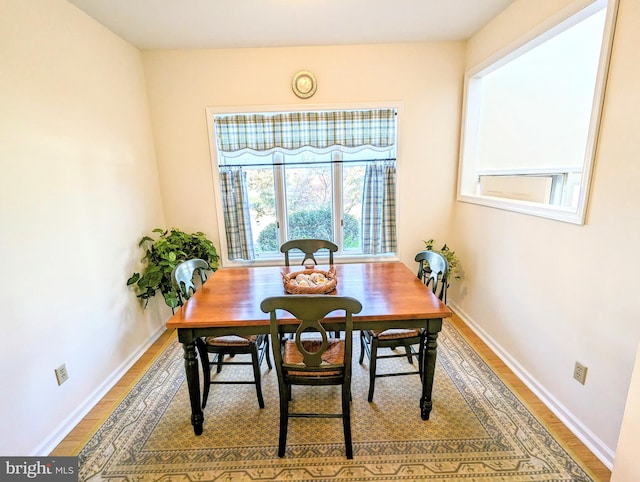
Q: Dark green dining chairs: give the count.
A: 4